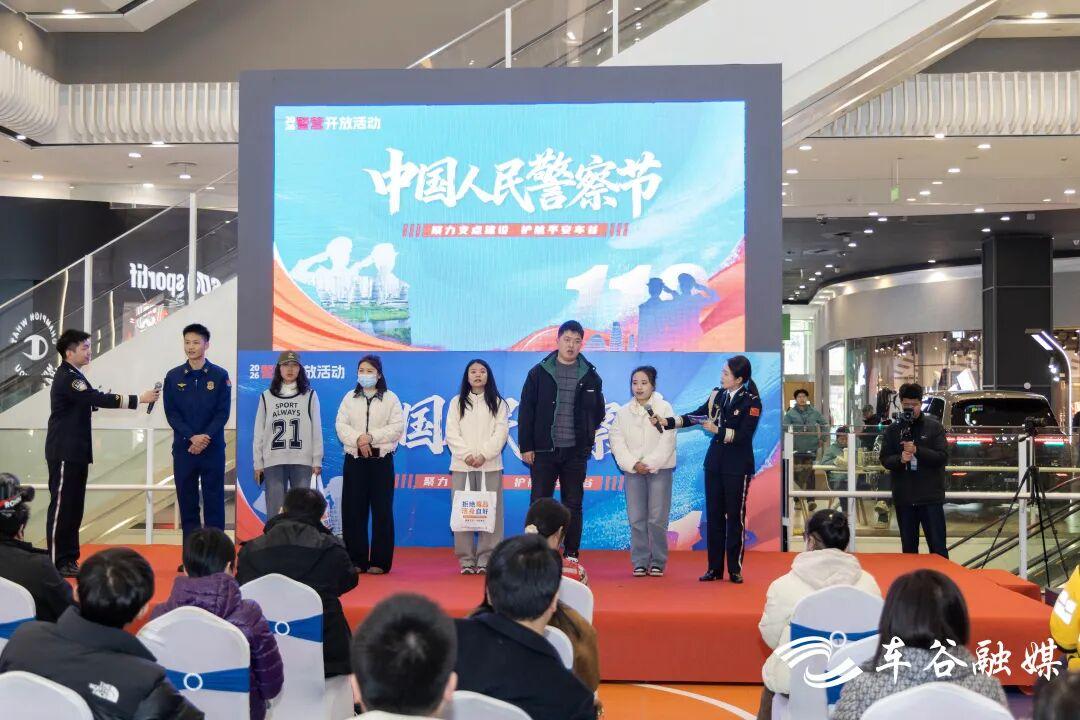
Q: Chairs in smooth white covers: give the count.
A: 10